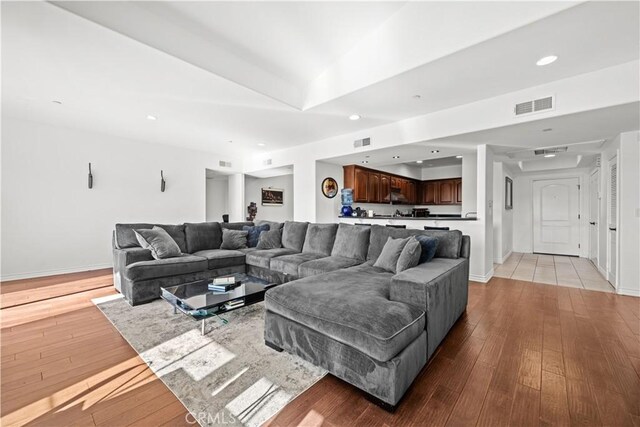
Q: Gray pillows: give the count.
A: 5